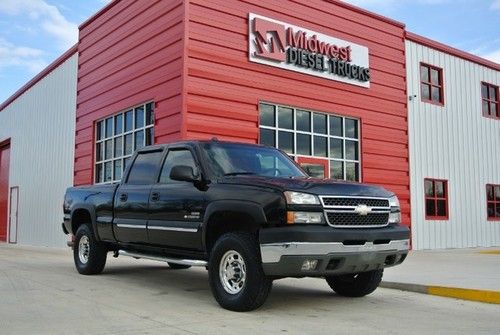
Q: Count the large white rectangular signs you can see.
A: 1